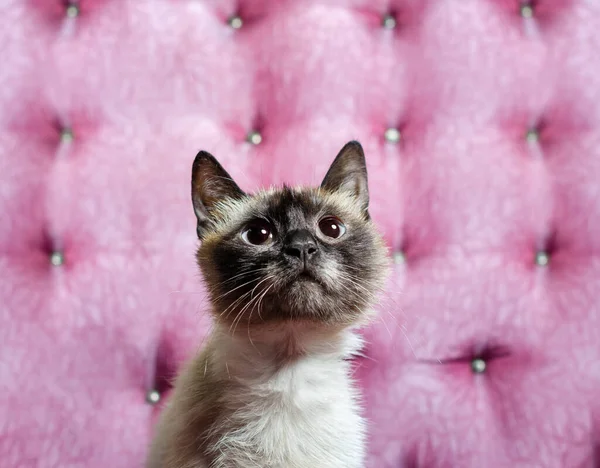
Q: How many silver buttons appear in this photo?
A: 13